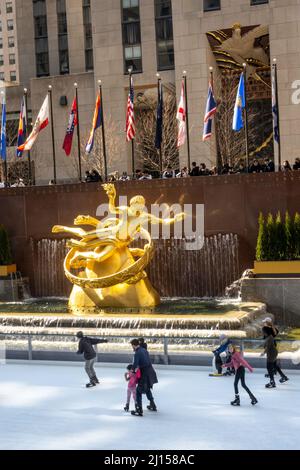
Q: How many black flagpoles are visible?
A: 11